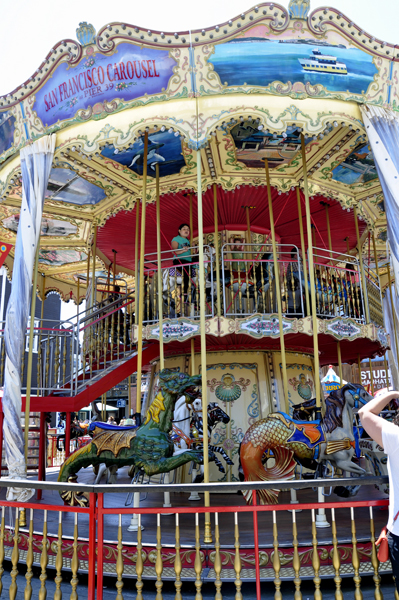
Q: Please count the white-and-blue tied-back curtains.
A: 2